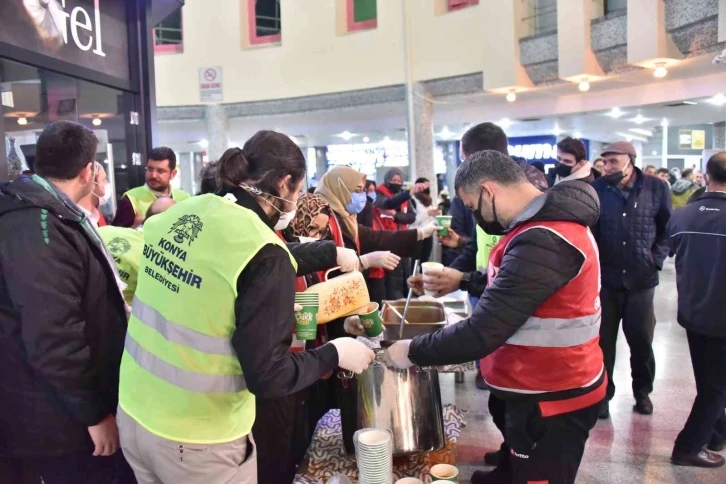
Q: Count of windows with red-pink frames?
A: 4